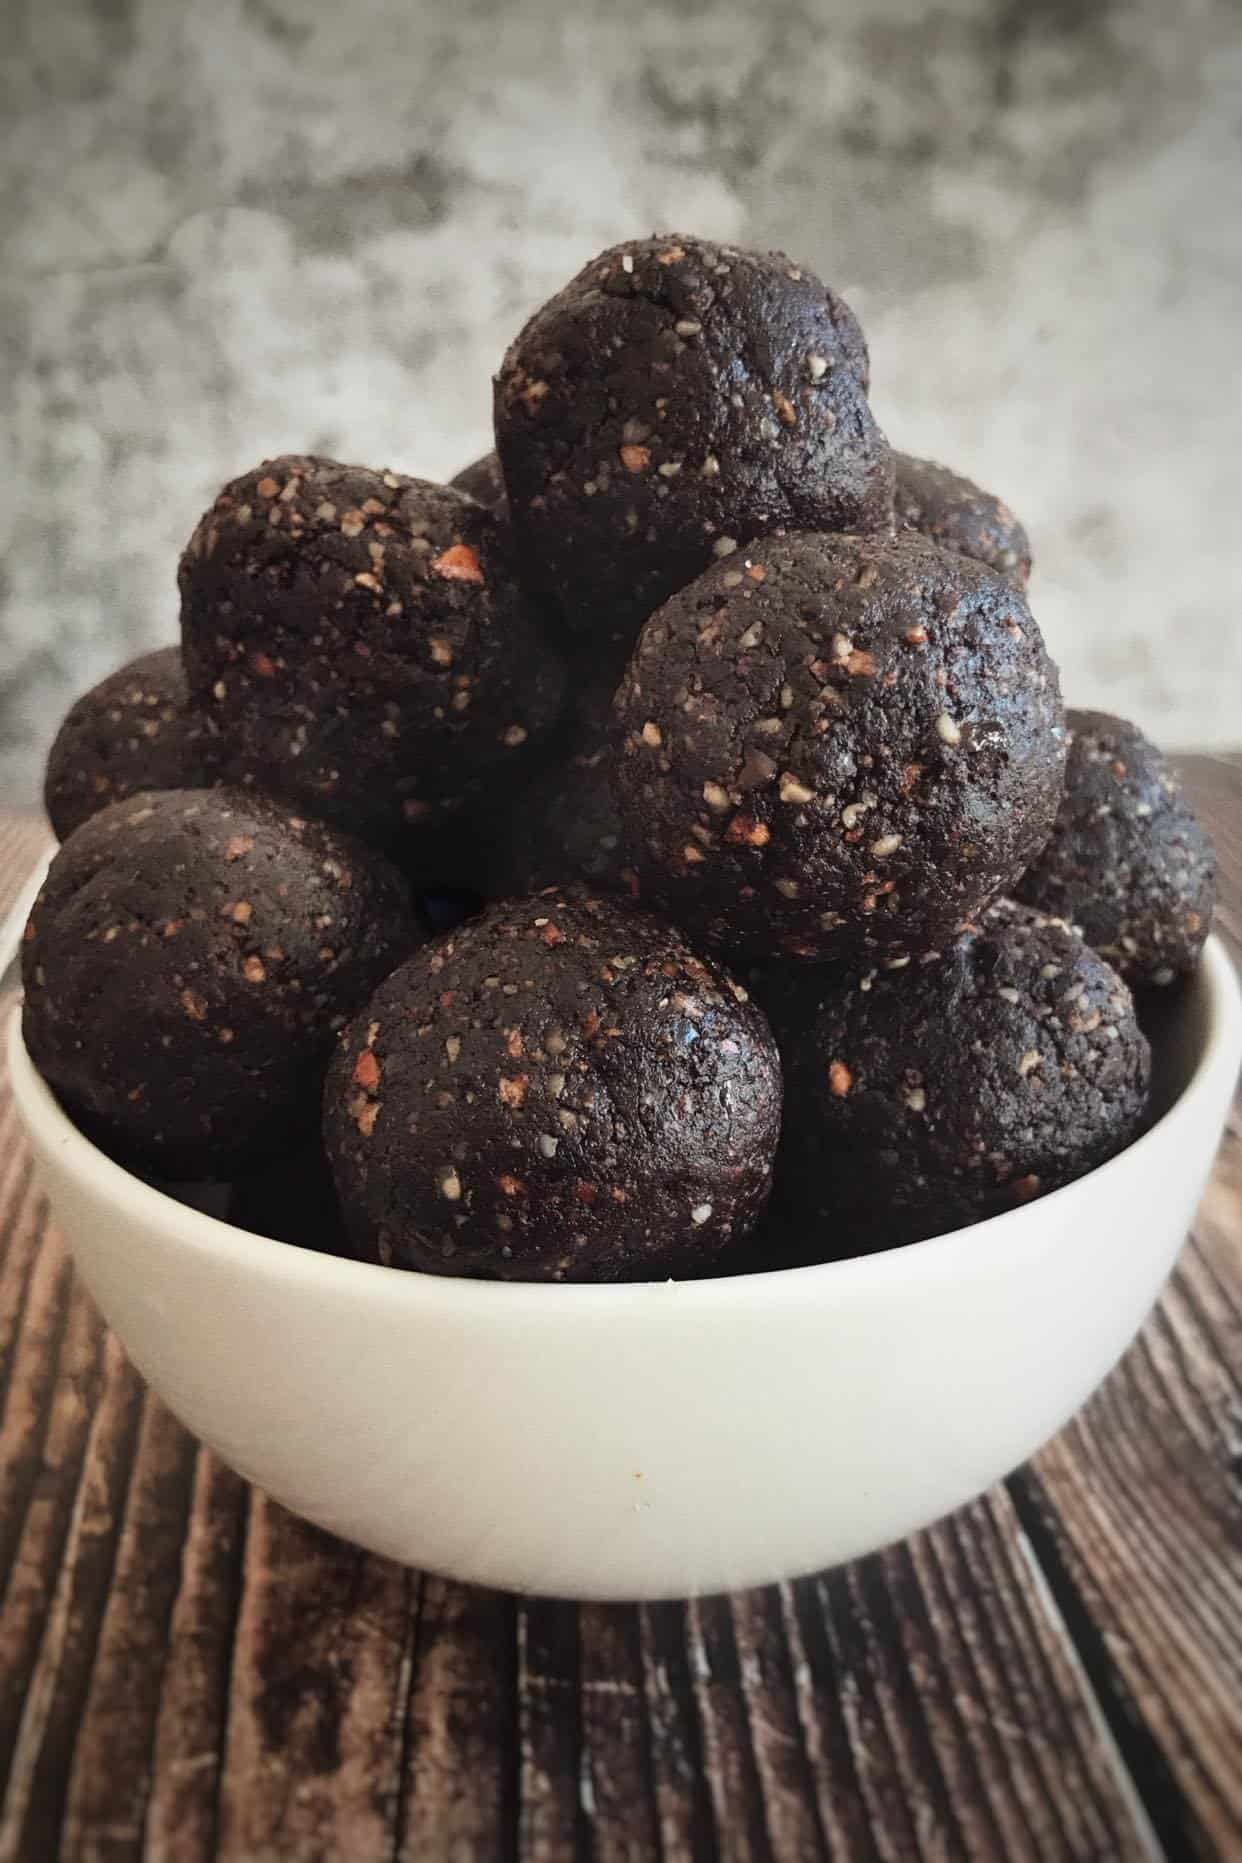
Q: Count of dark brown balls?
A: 11